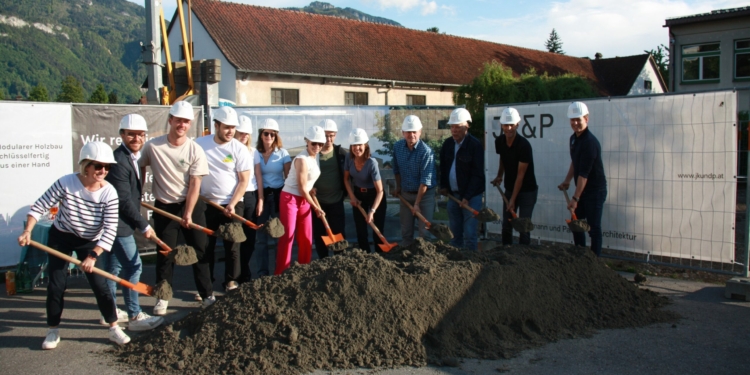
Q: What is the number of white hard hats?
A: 13